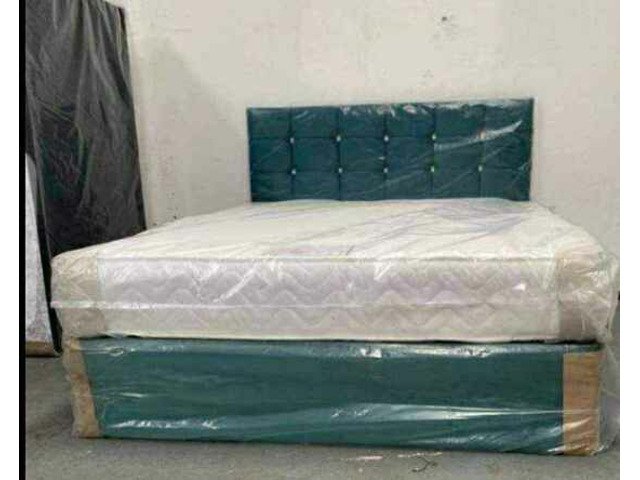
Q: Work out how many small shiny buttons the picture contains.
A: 10